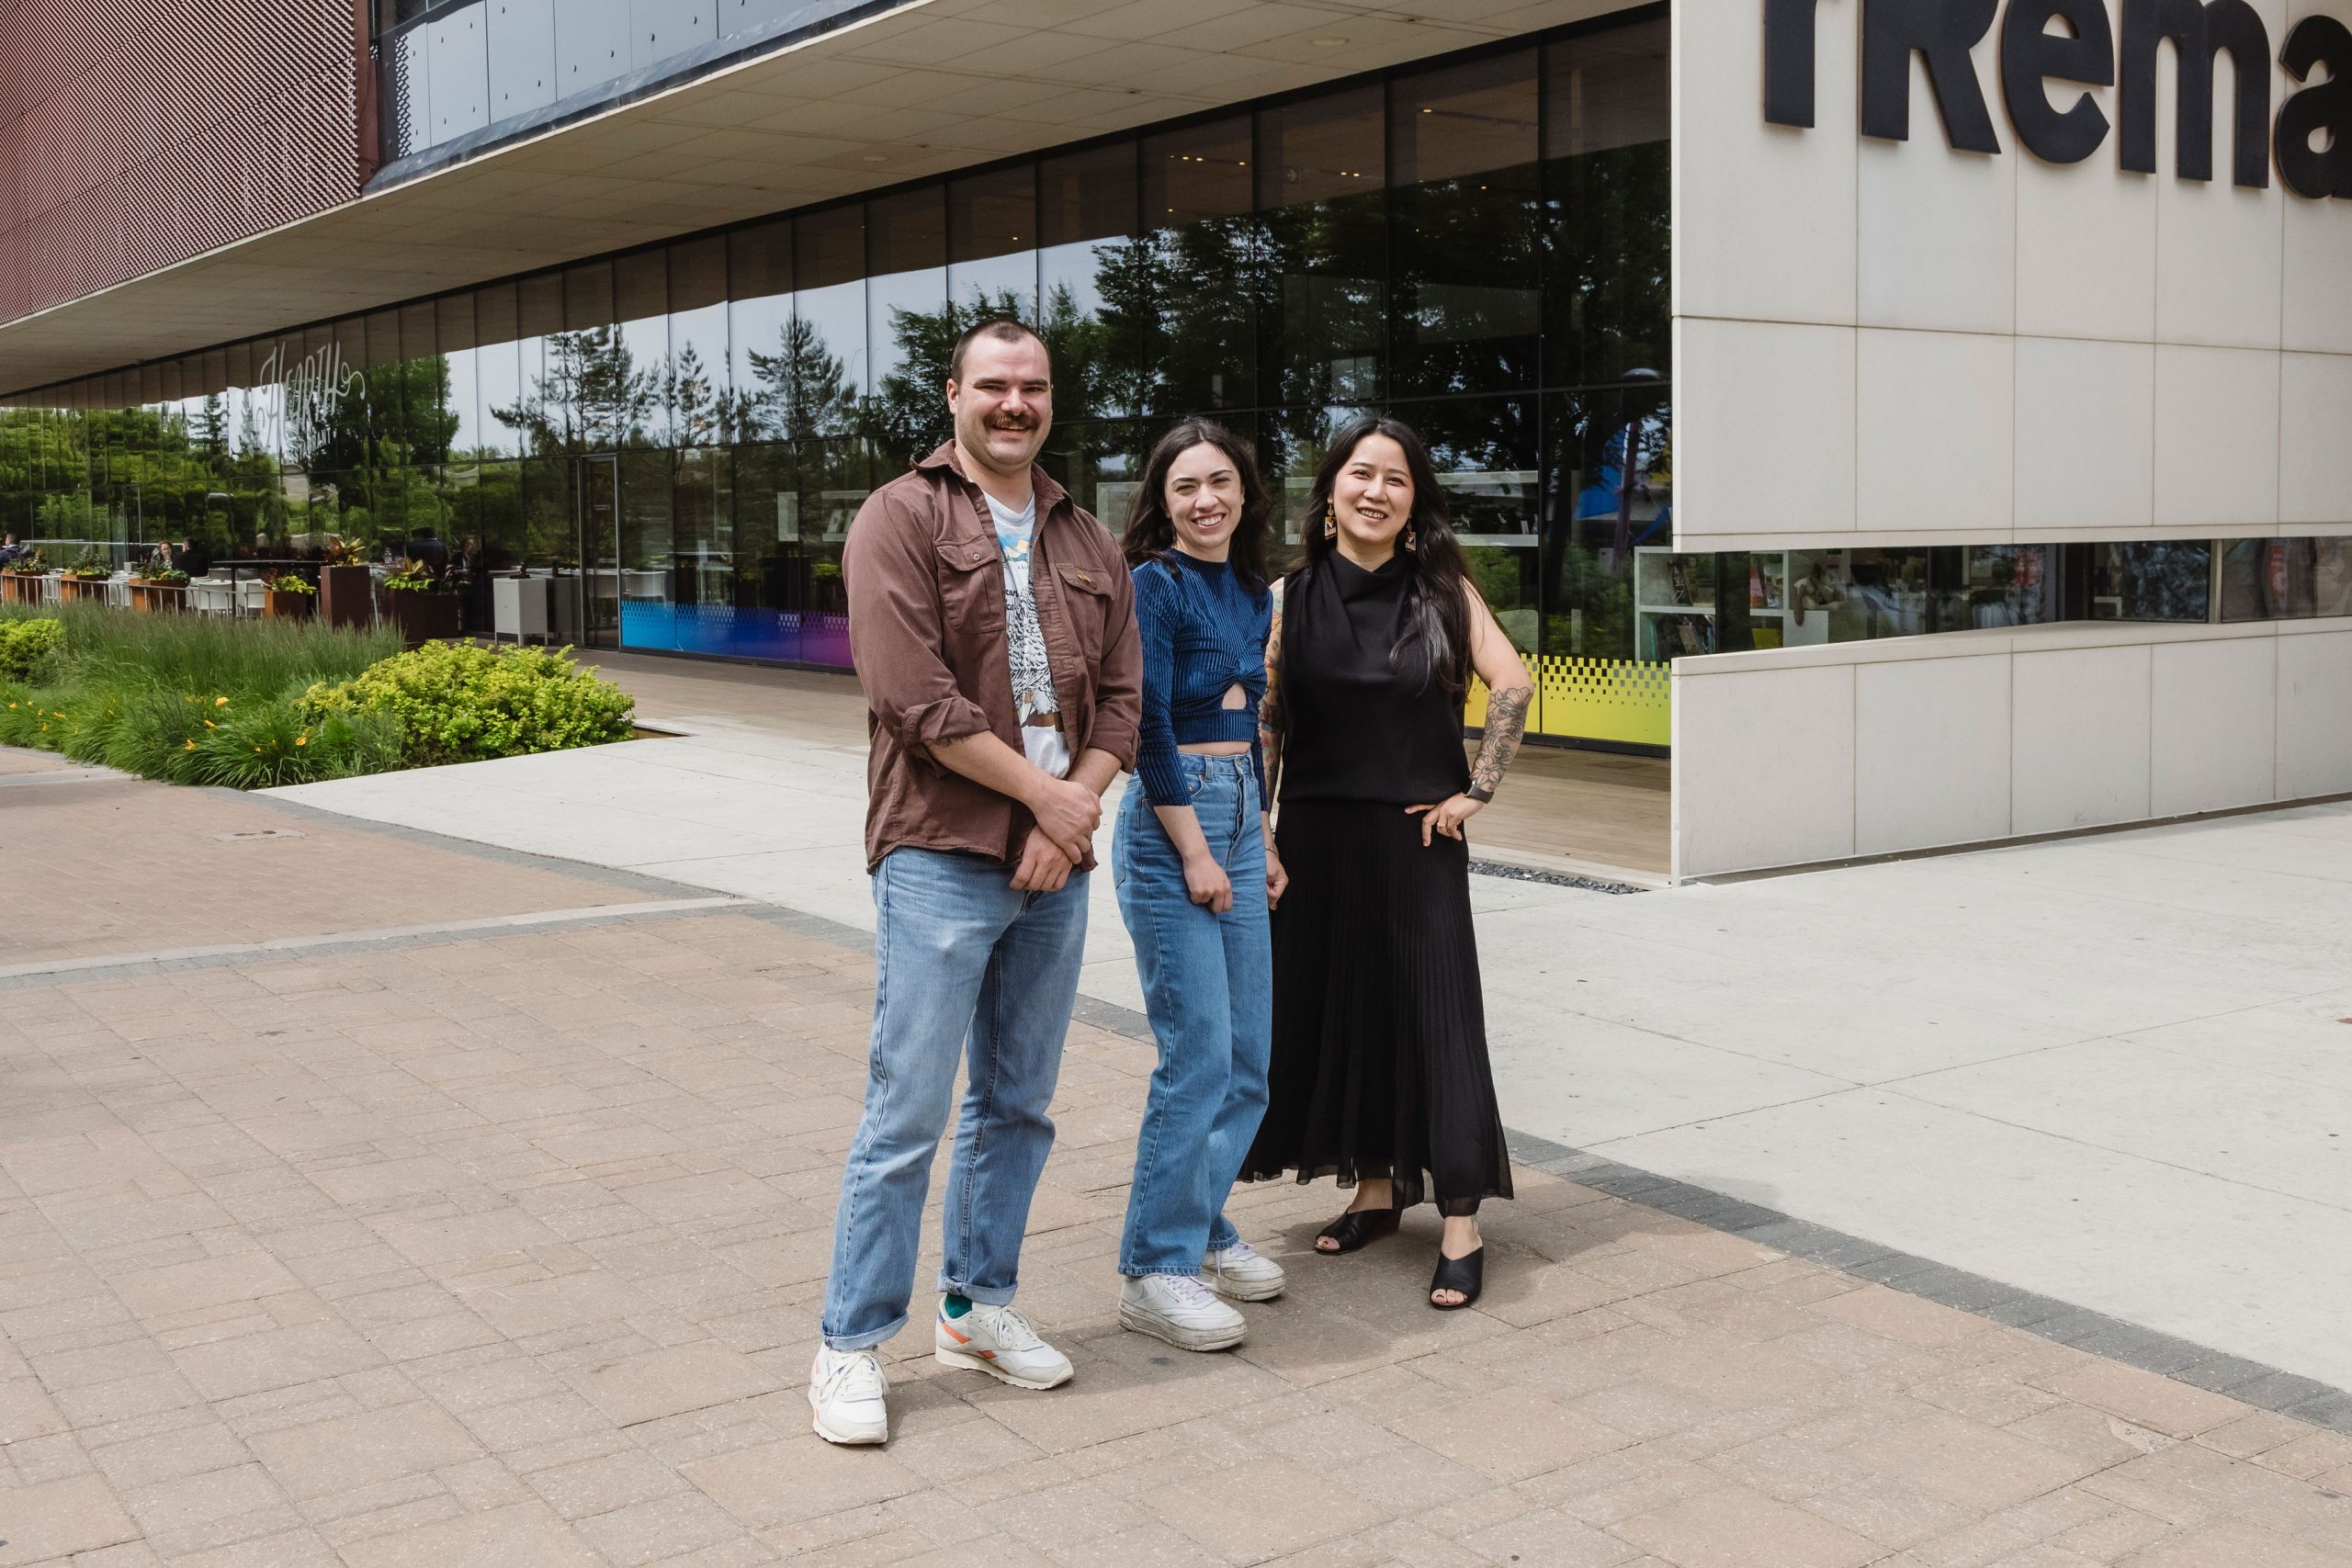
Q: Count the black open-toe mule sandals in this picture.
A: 2